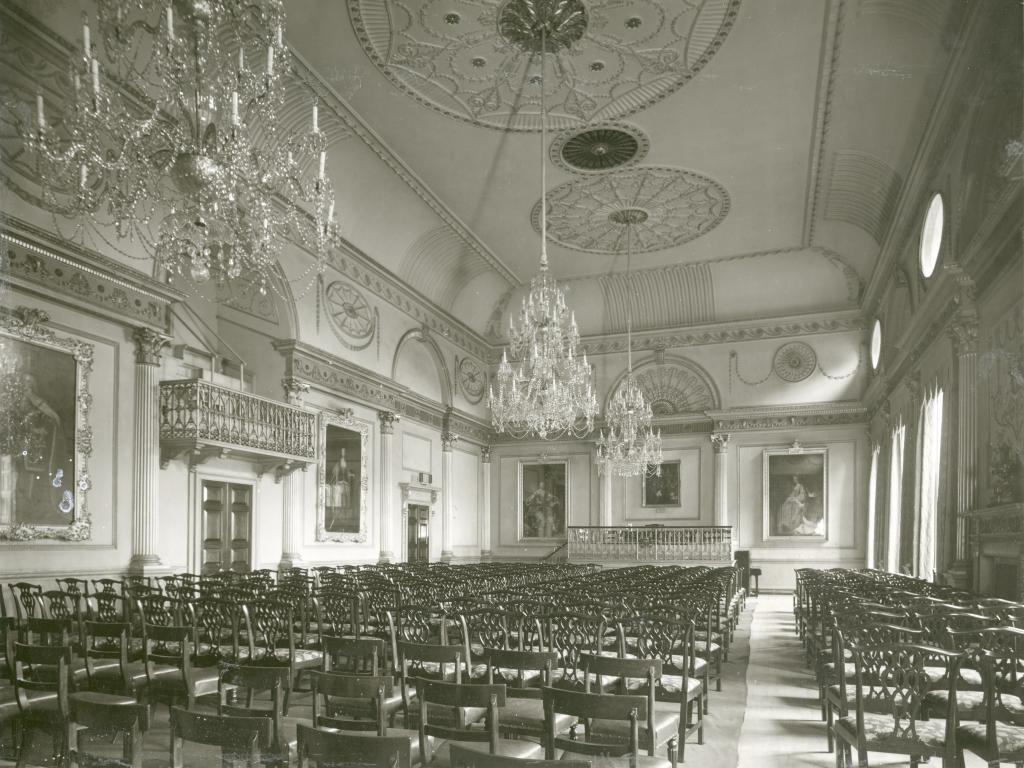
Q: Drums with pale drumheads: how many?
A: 0